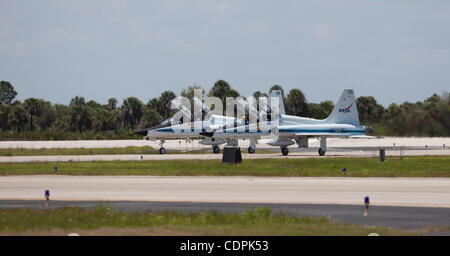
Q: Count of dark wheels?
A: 5